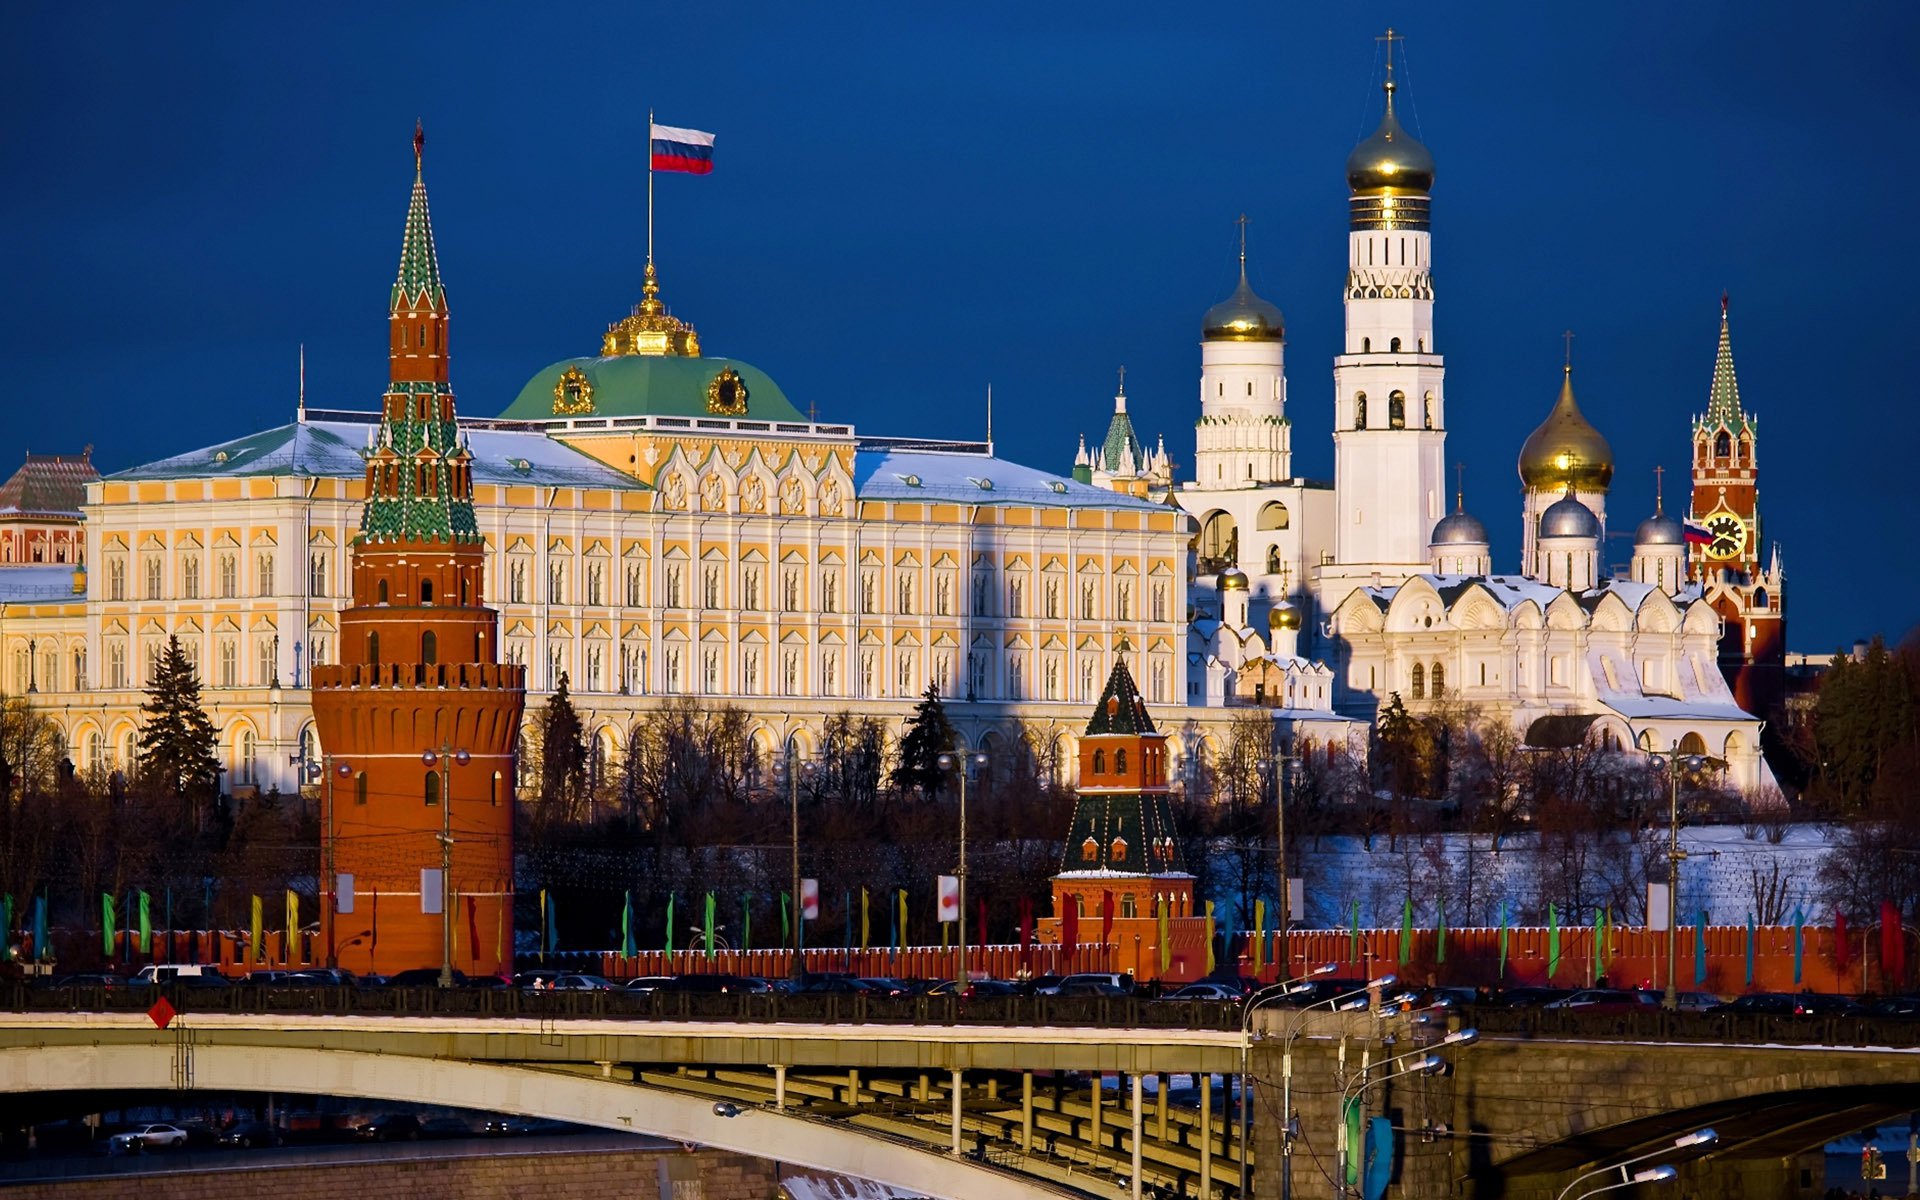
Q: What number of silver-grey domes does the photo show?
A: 3